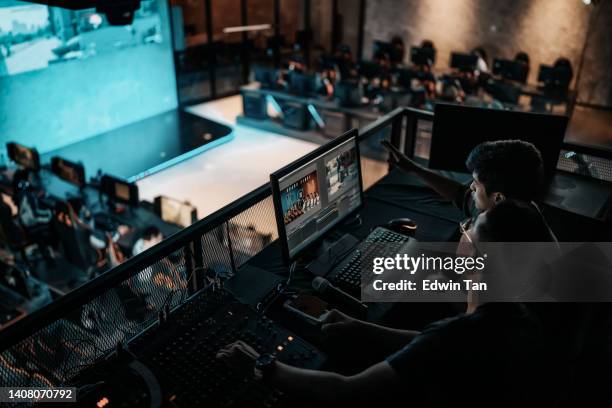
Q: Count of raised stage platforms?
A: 1